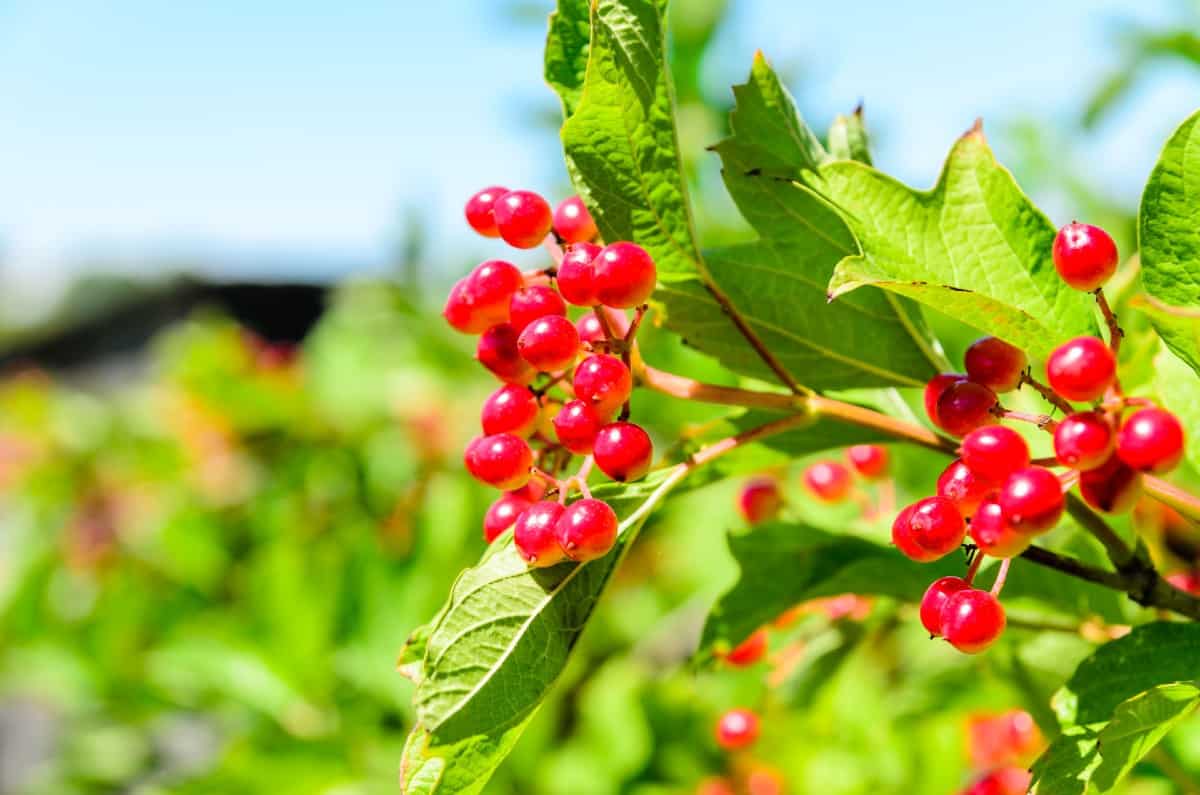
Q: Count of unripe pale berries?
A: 0